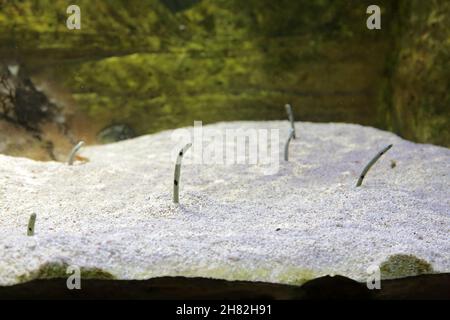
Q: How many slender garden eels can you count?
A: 6